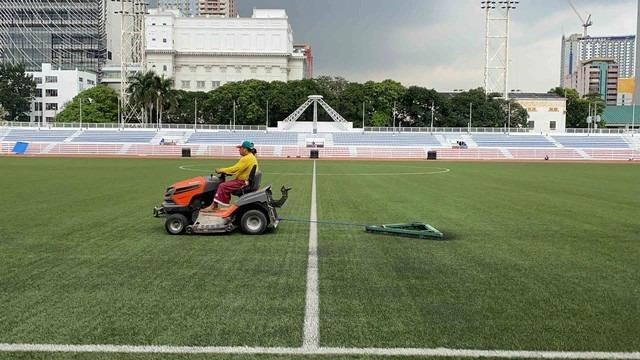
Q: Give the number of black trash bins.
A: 3